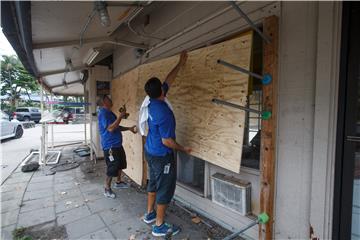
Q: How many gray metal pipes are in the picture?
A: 4